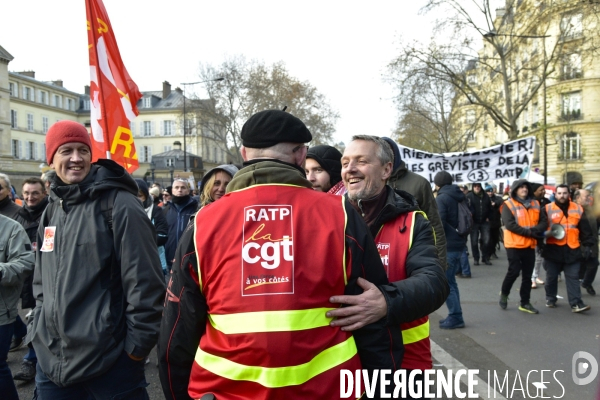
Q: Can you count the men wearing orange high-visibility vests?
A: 2